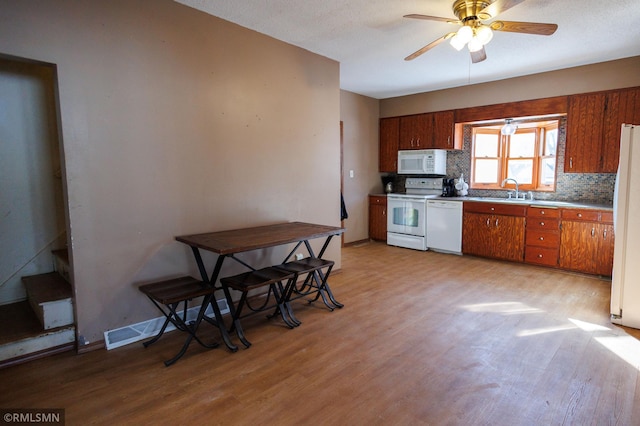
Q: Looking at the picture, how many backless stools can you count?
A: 3